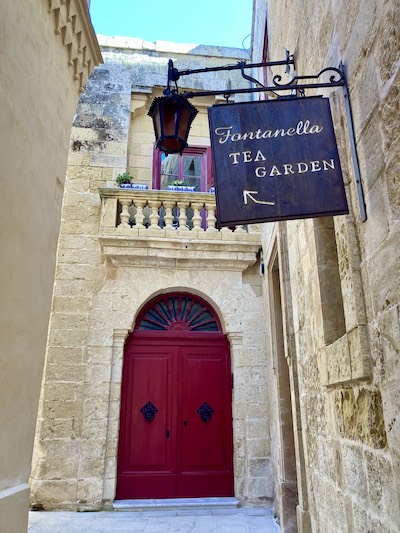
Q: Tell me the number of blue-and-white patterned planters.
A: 3